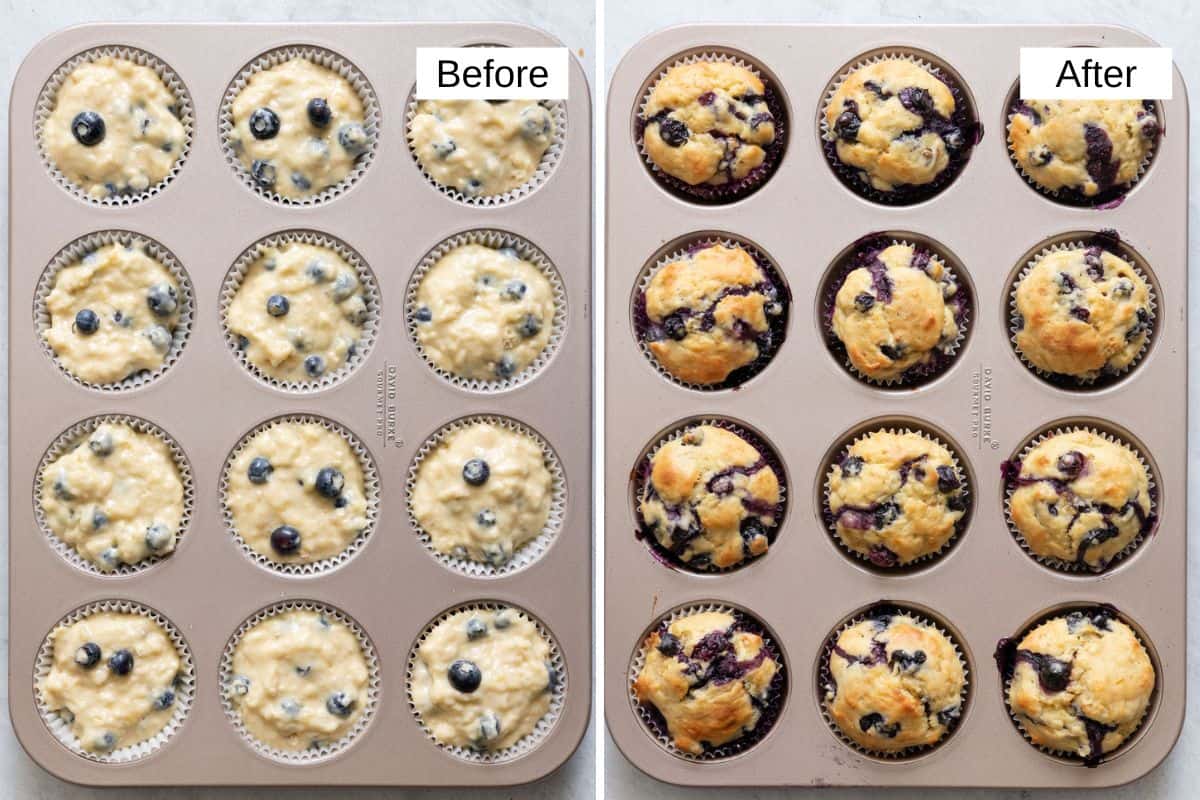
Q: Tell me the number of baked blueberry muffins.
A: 12